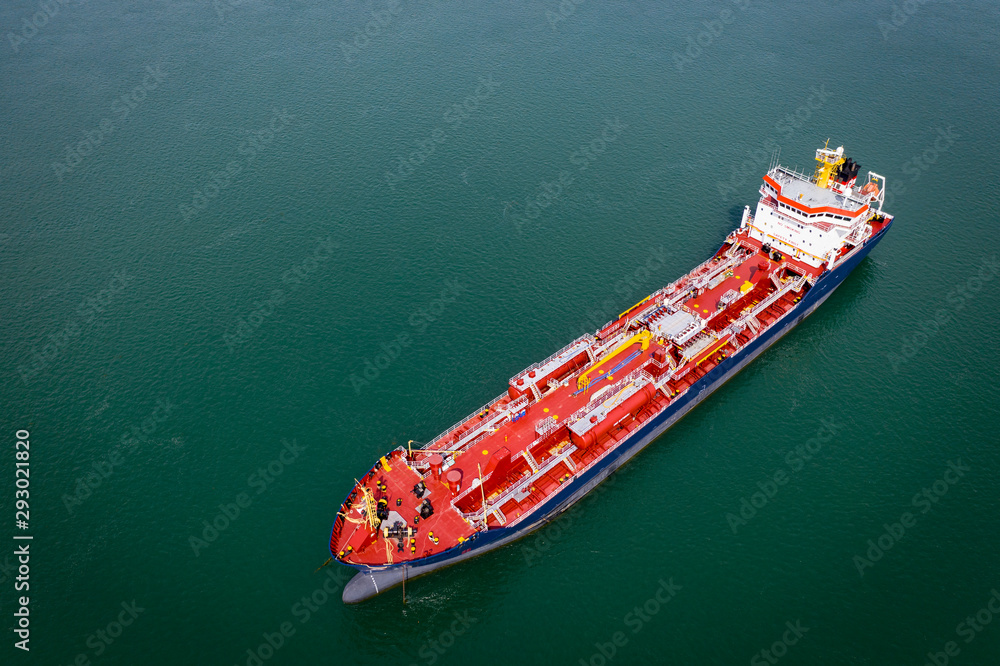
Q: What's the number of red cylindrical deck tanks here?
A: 2